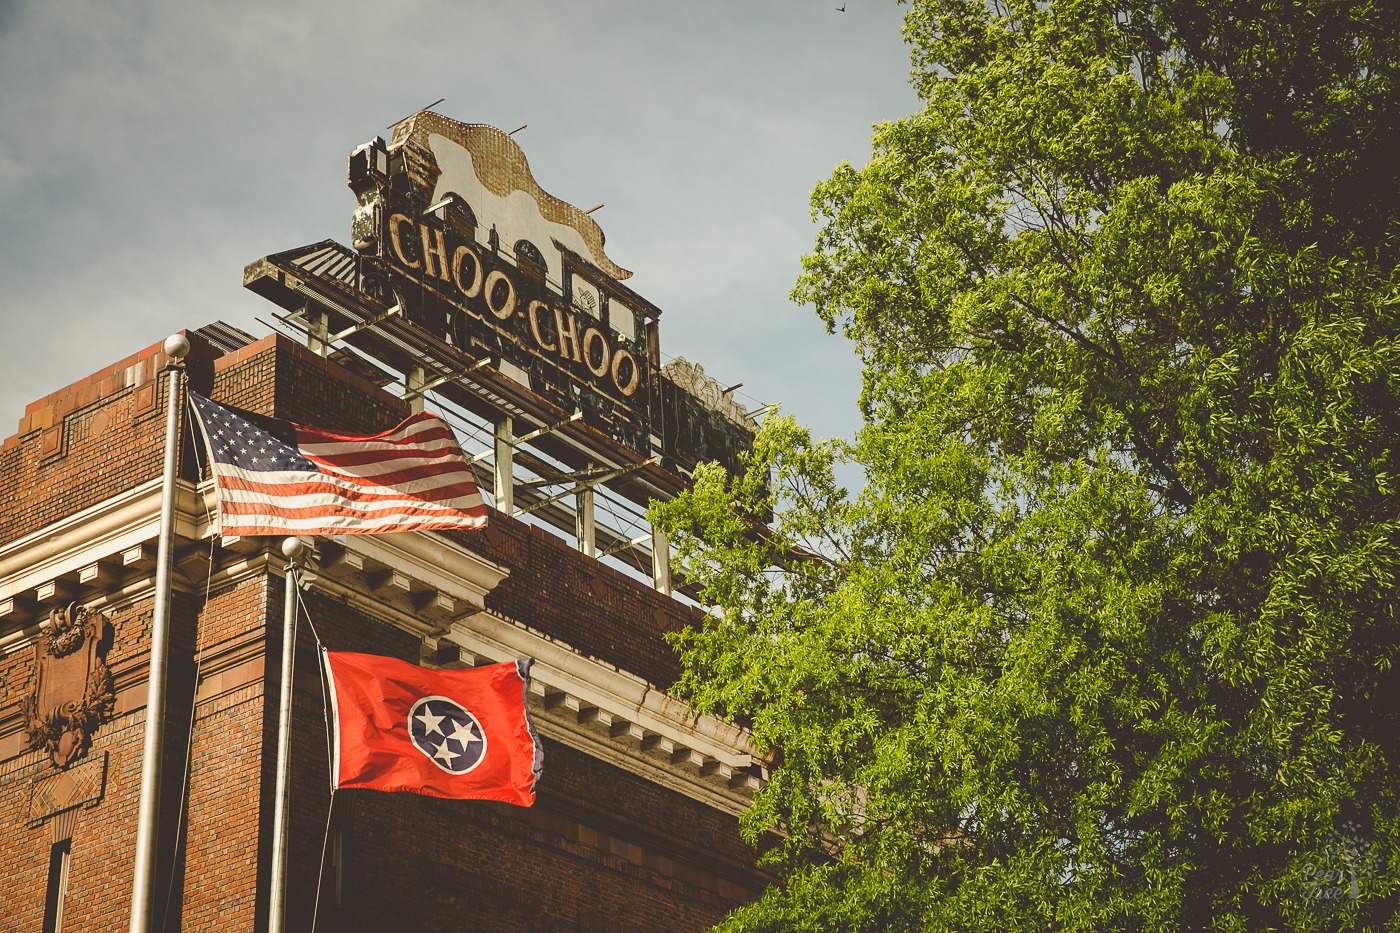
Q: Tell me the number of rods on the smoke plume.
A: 3